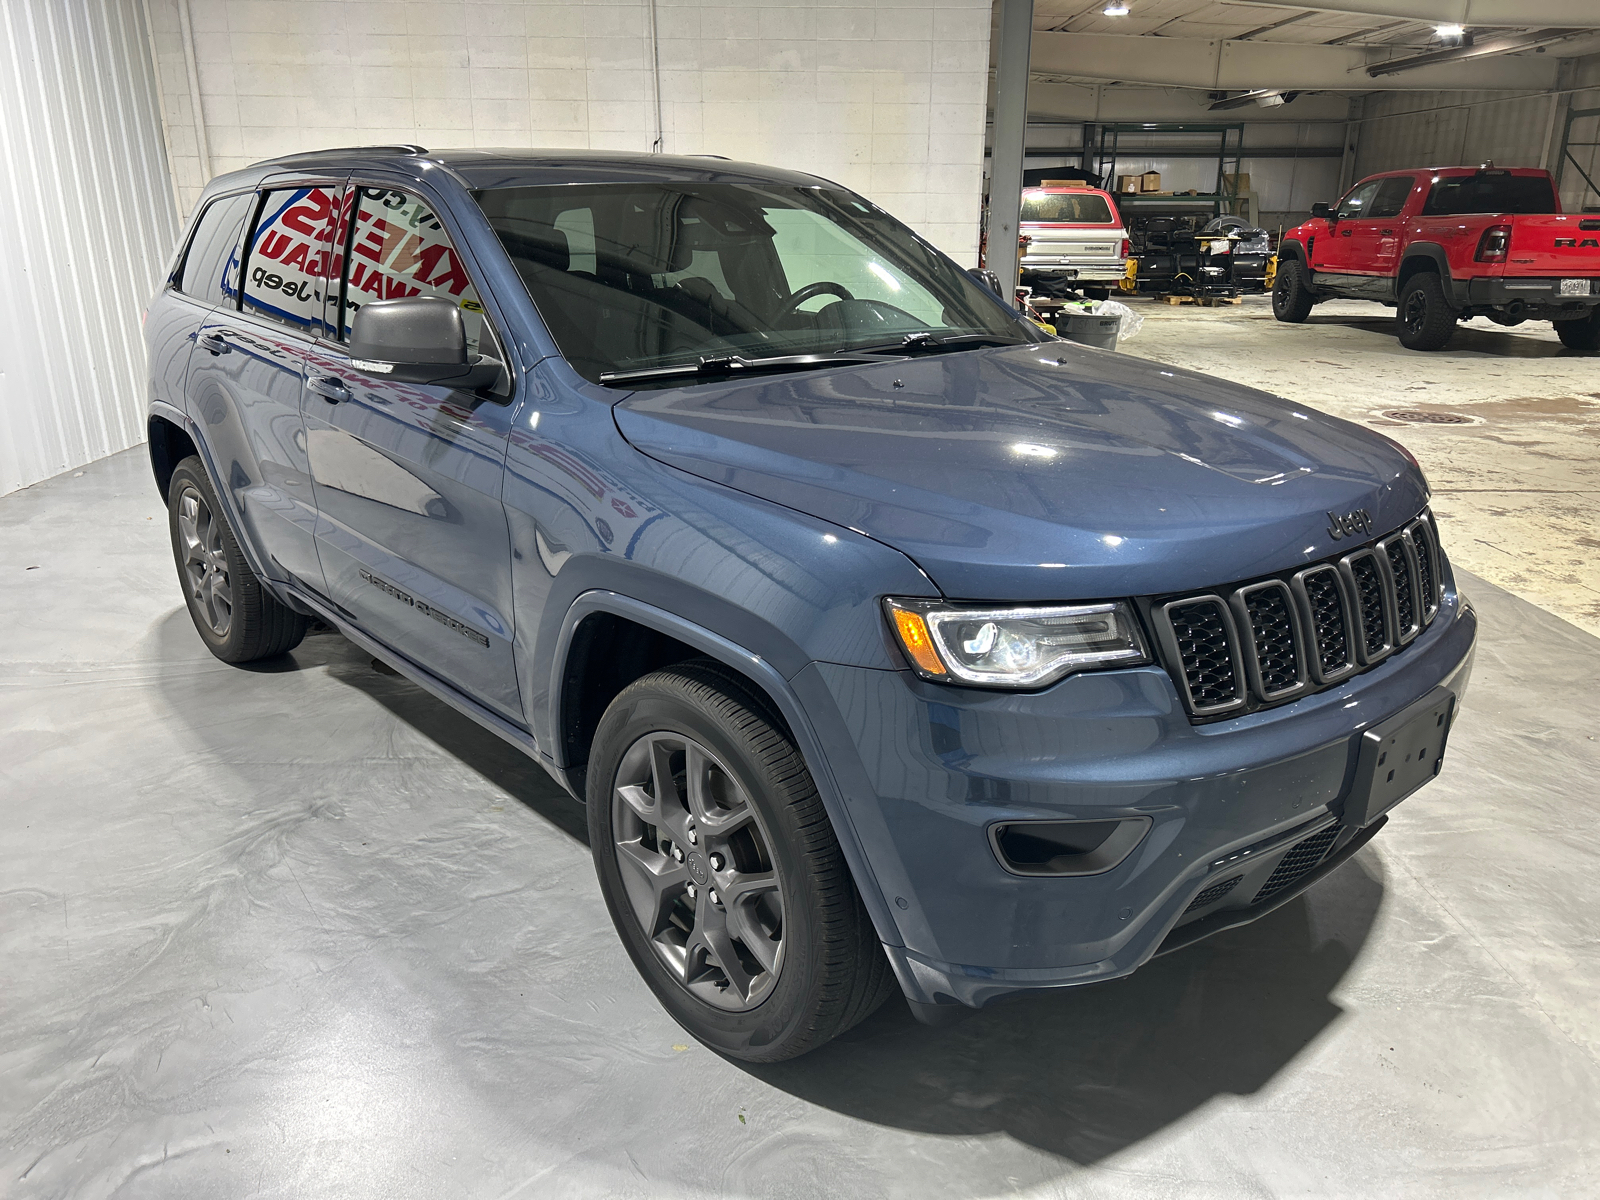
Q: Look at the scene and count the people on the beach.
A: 0